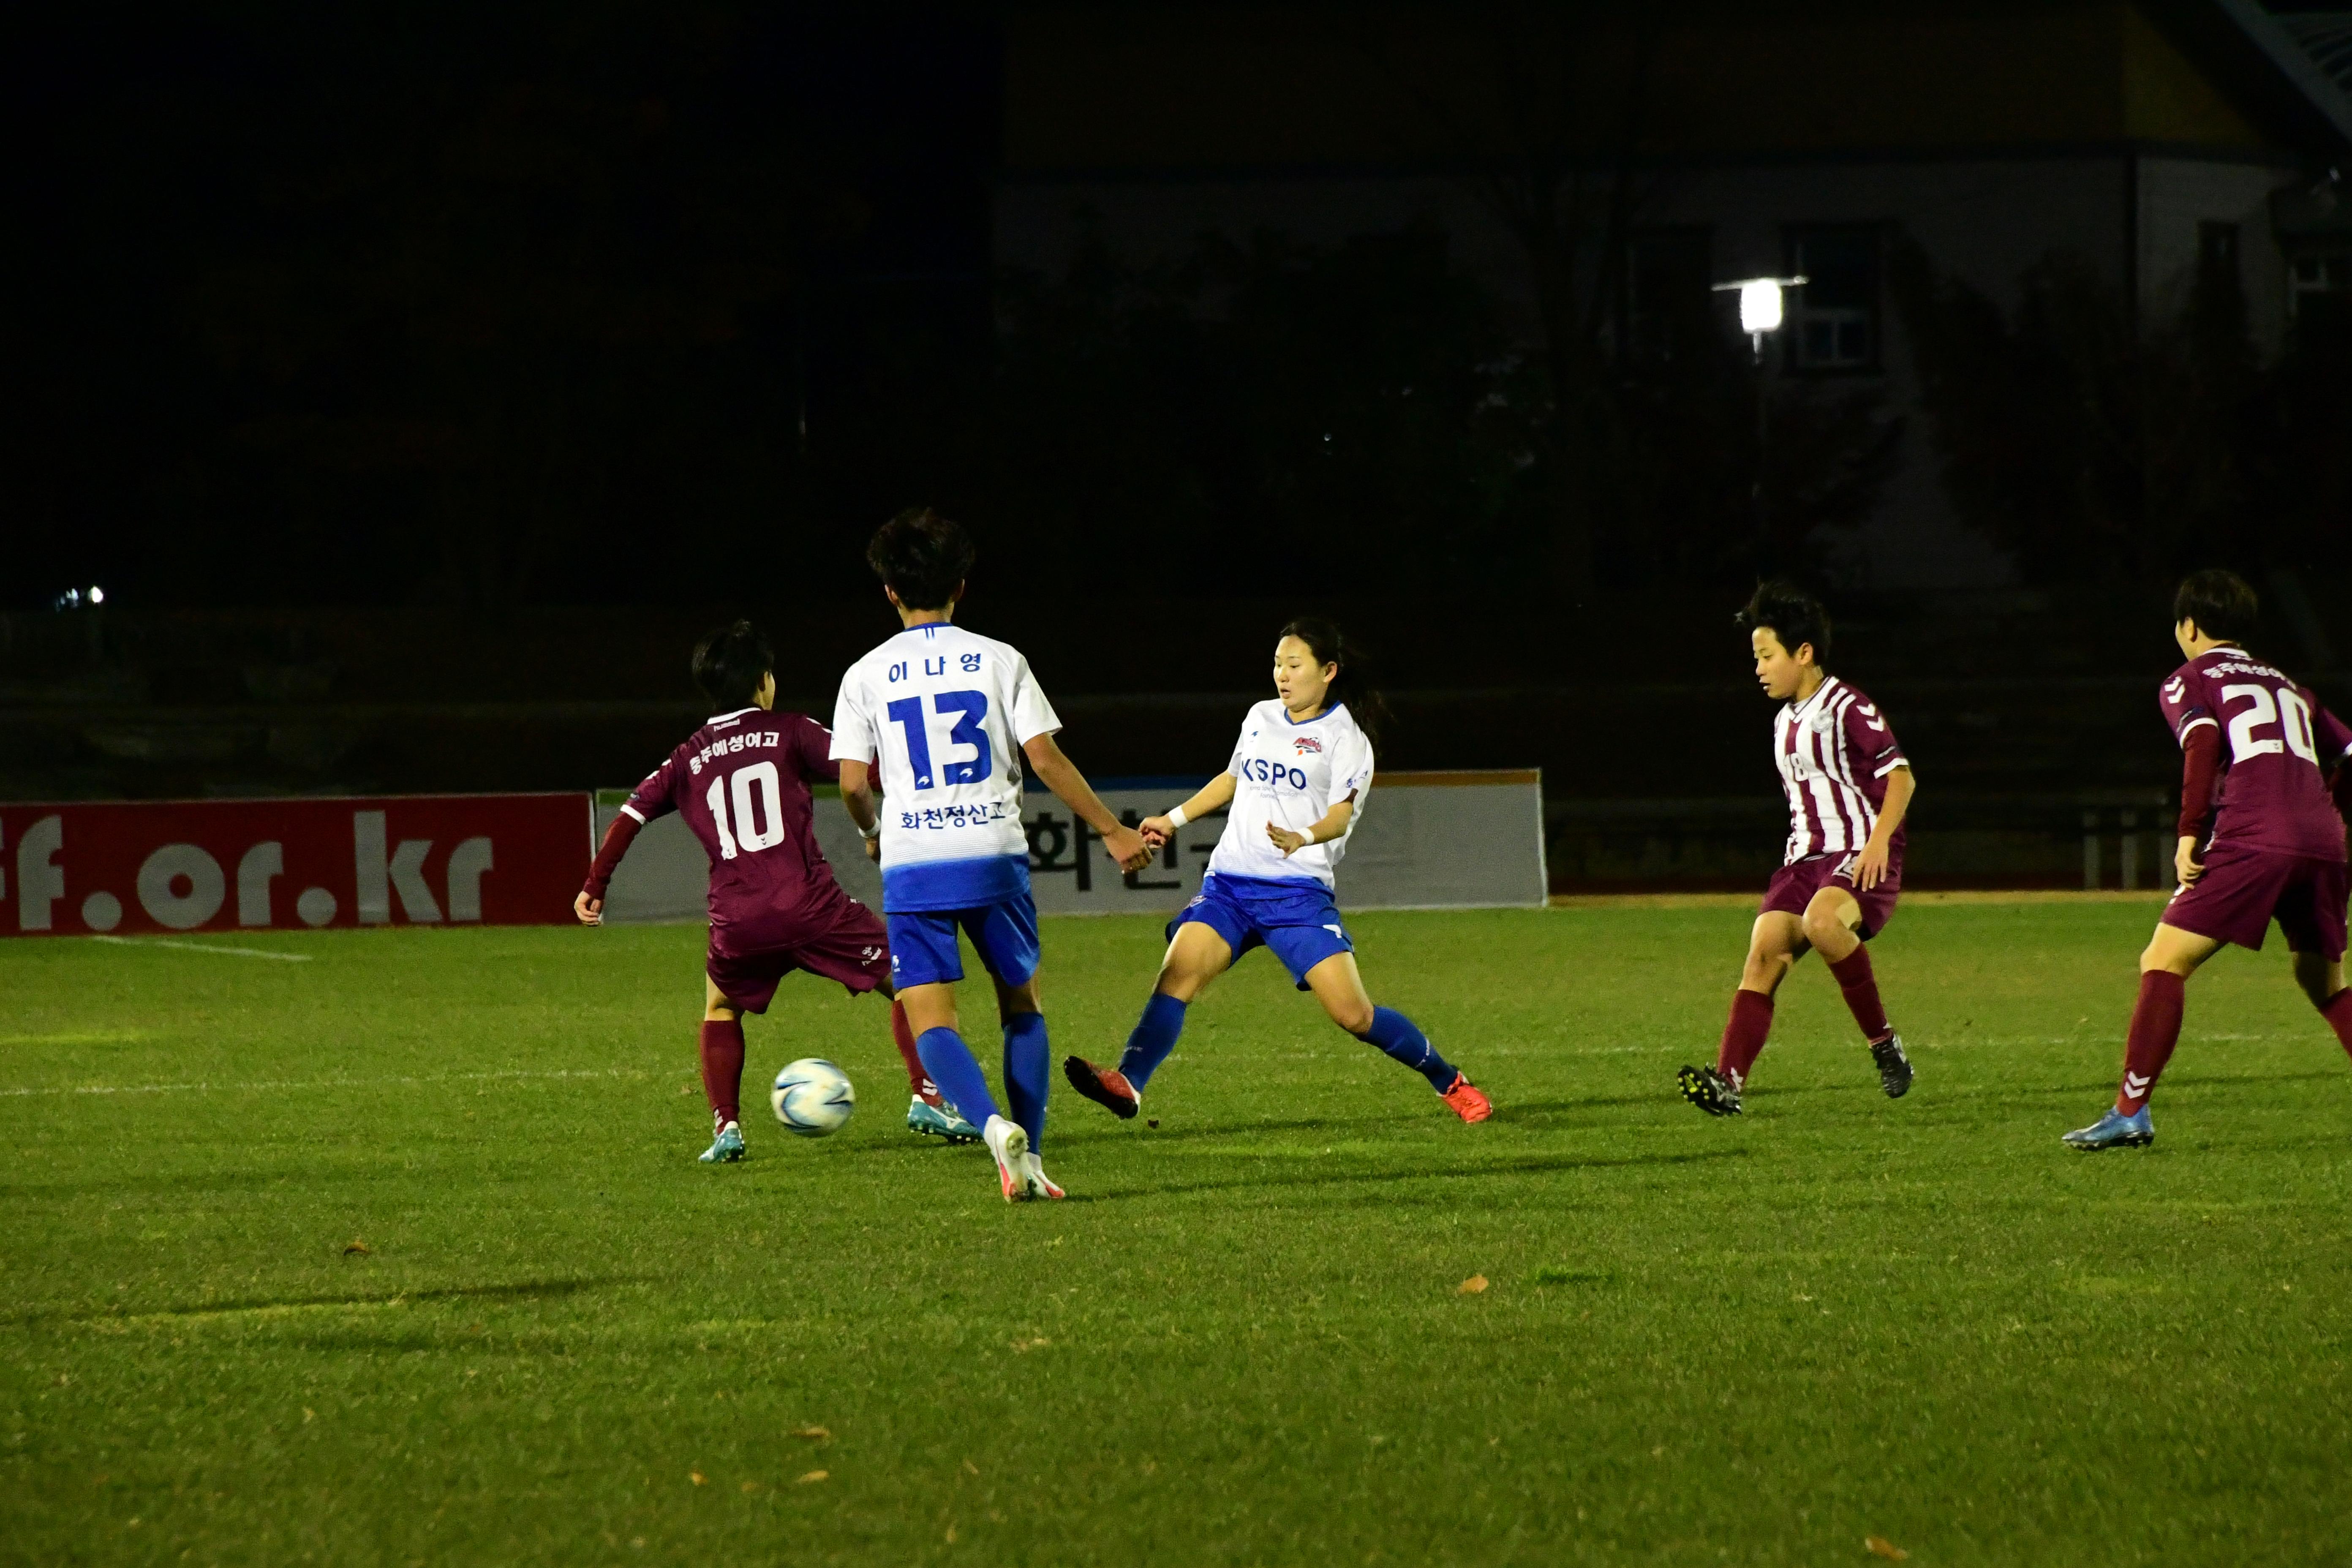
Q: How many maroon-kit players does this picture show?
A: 3